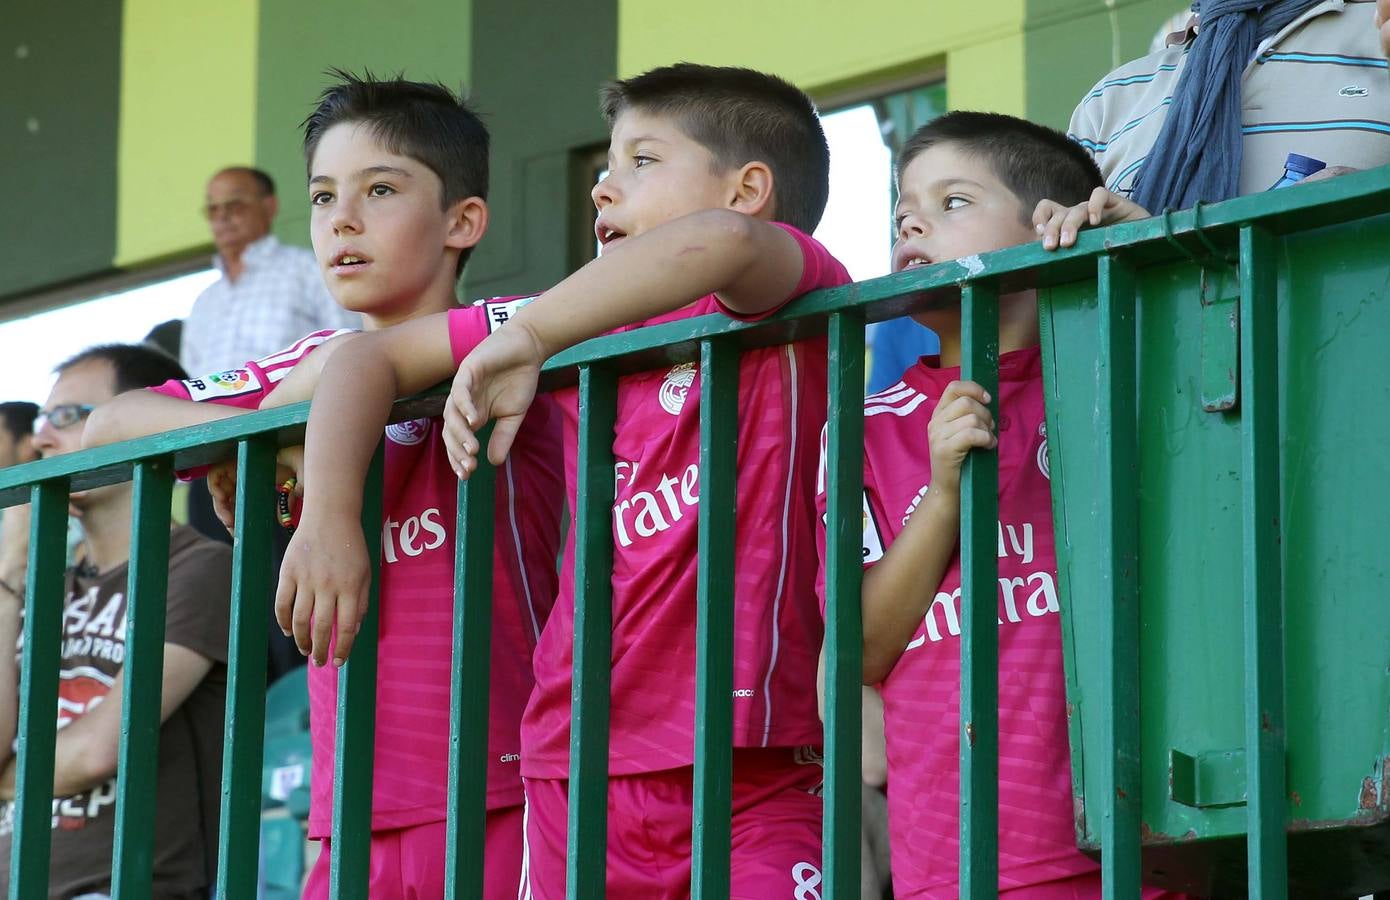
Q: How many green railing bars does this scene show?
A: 11